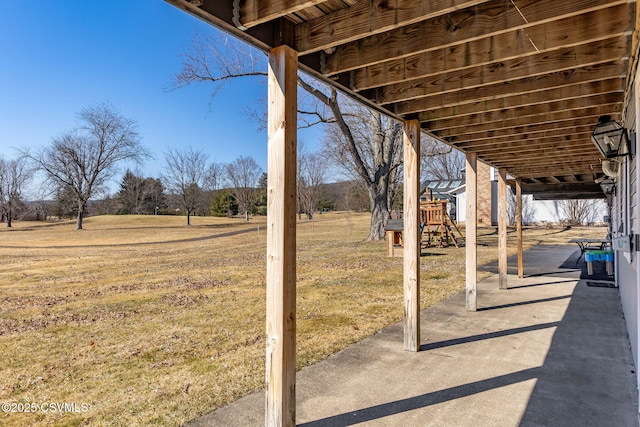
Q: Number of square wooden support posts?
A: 5